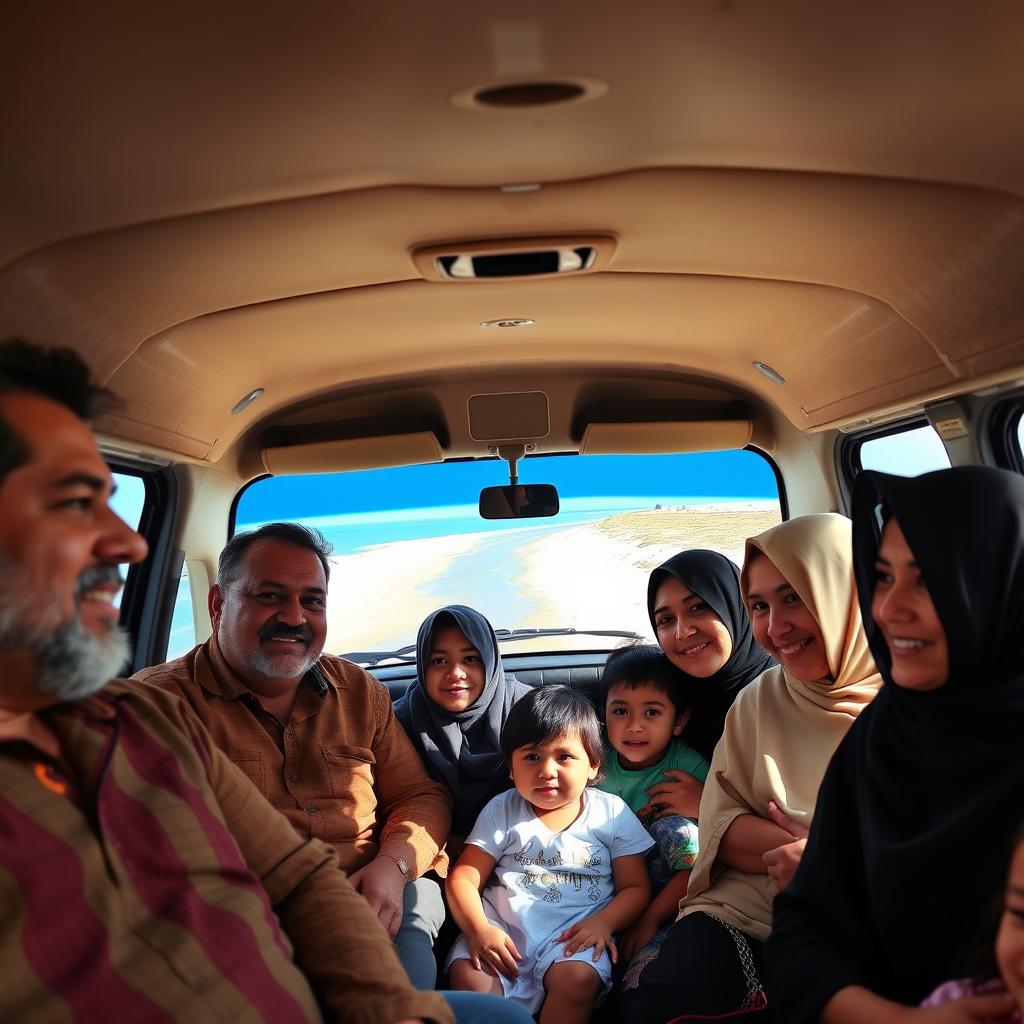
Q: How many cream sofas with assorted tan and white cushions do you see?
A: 0